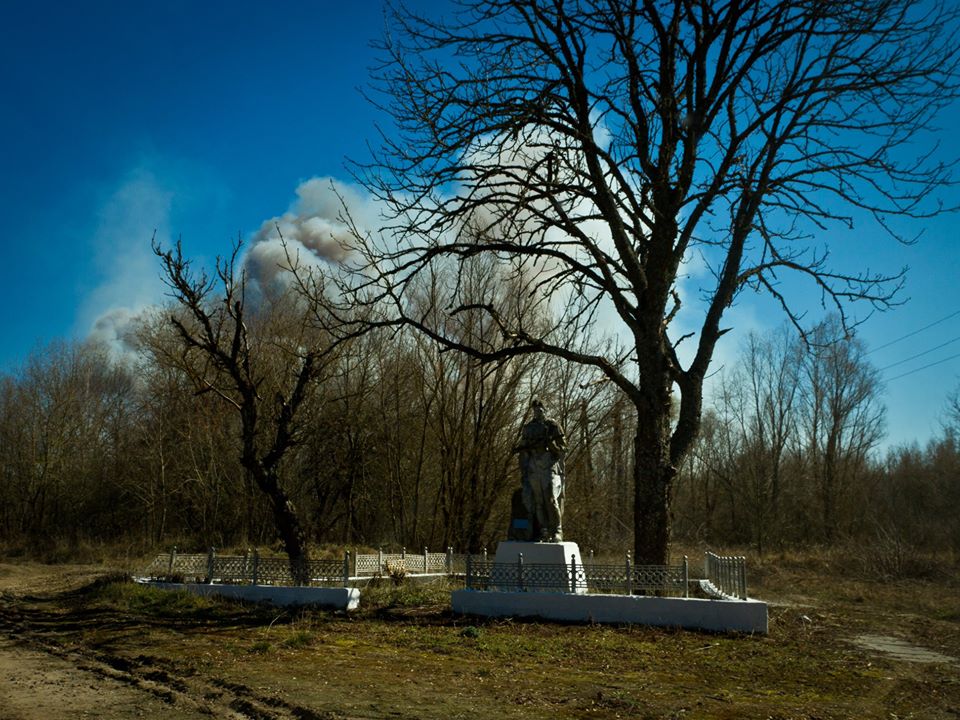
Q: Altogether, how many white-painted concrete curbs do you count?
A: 2